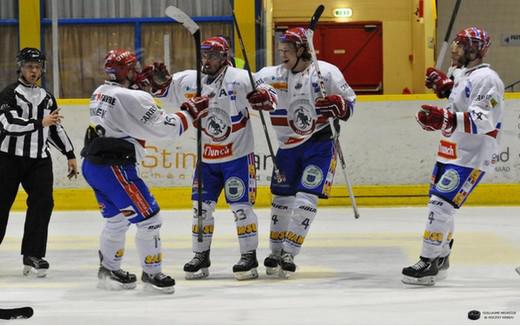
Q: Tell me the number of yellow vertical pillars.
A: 2